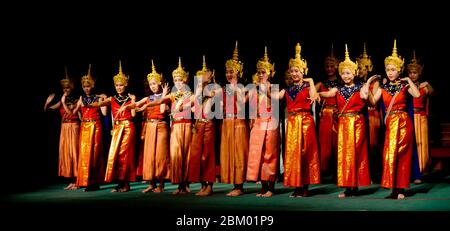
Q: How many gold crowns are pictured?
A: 14